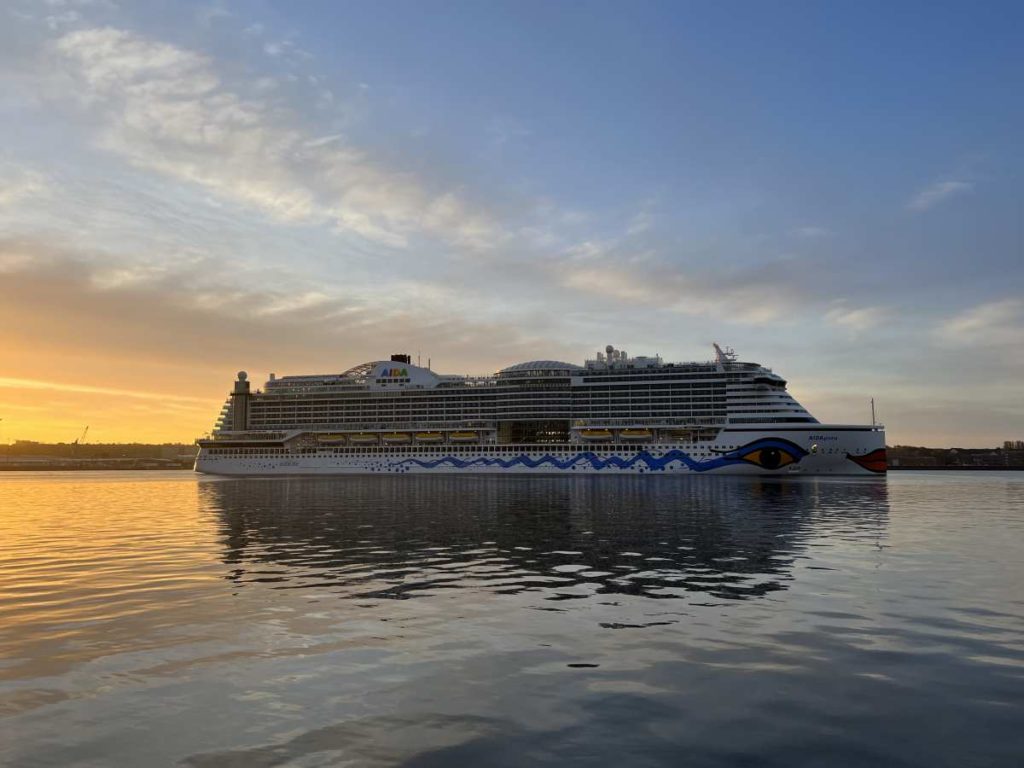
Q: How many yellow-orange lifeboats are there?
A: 7